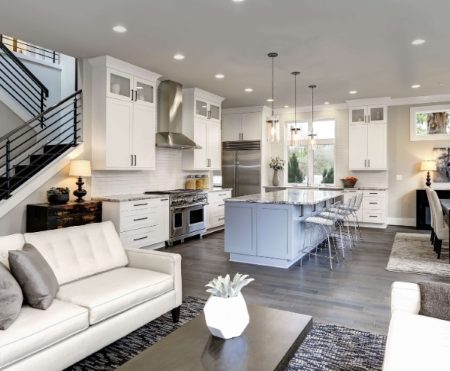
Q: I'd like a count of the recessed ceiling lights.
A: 11